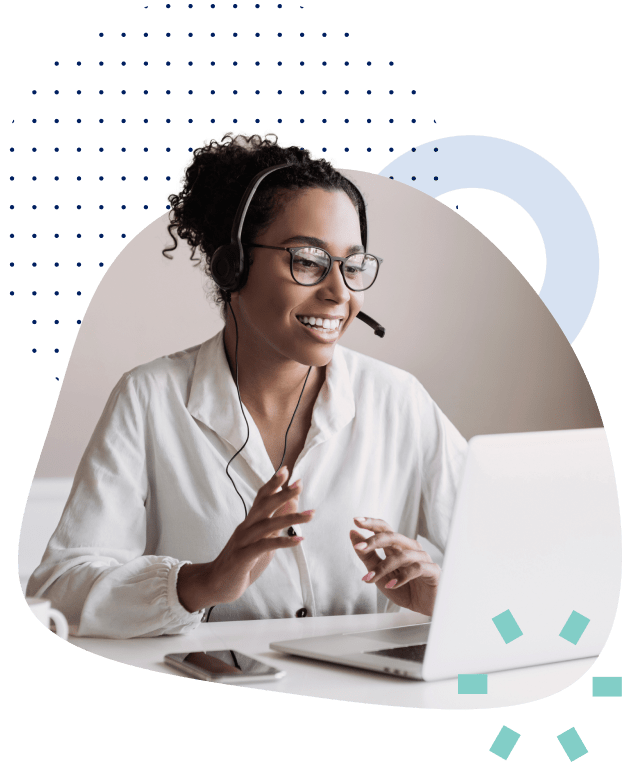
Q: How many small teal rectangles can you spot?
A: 6